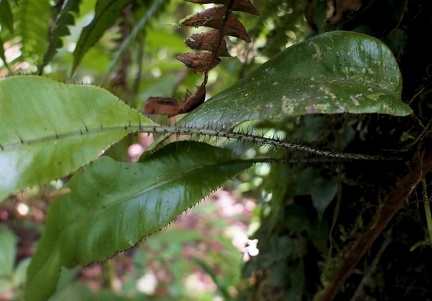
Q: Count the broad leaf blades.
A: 3